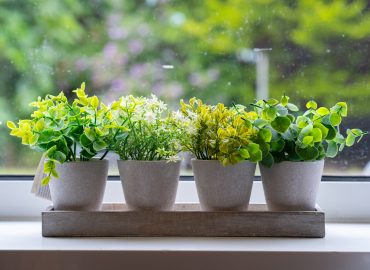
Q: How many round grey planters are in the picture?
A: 4